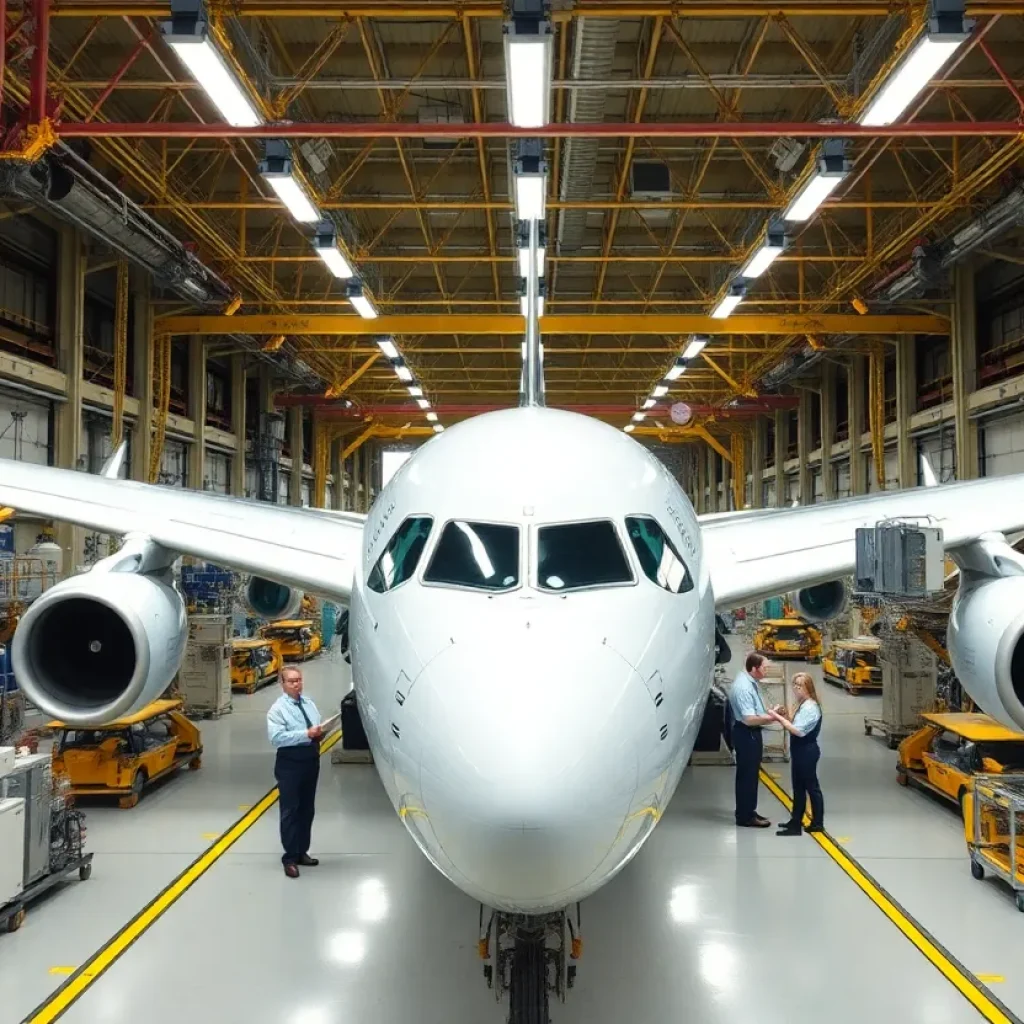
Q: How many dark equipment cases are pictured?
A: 2